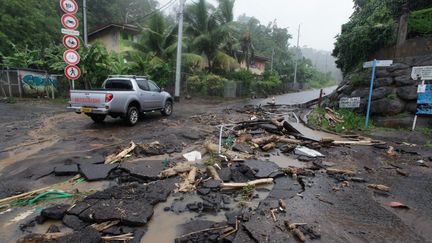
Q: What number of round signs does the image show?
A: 5